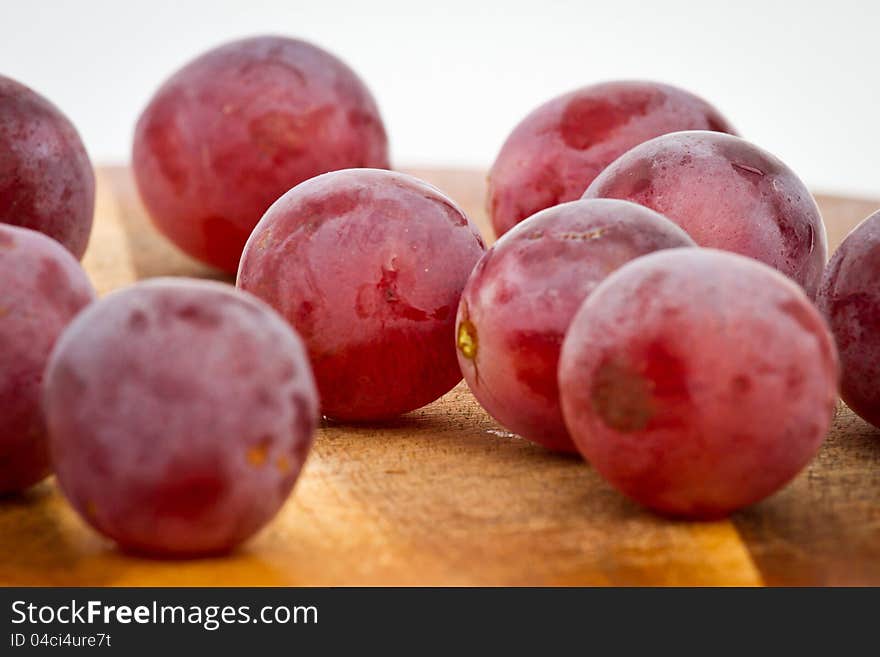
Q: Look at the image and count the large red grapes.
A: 10